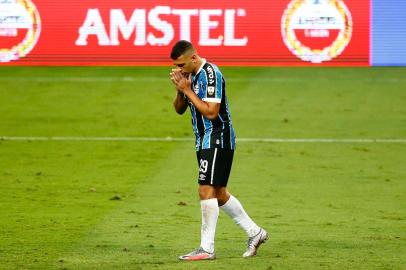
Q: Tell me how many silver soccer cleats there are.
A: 2